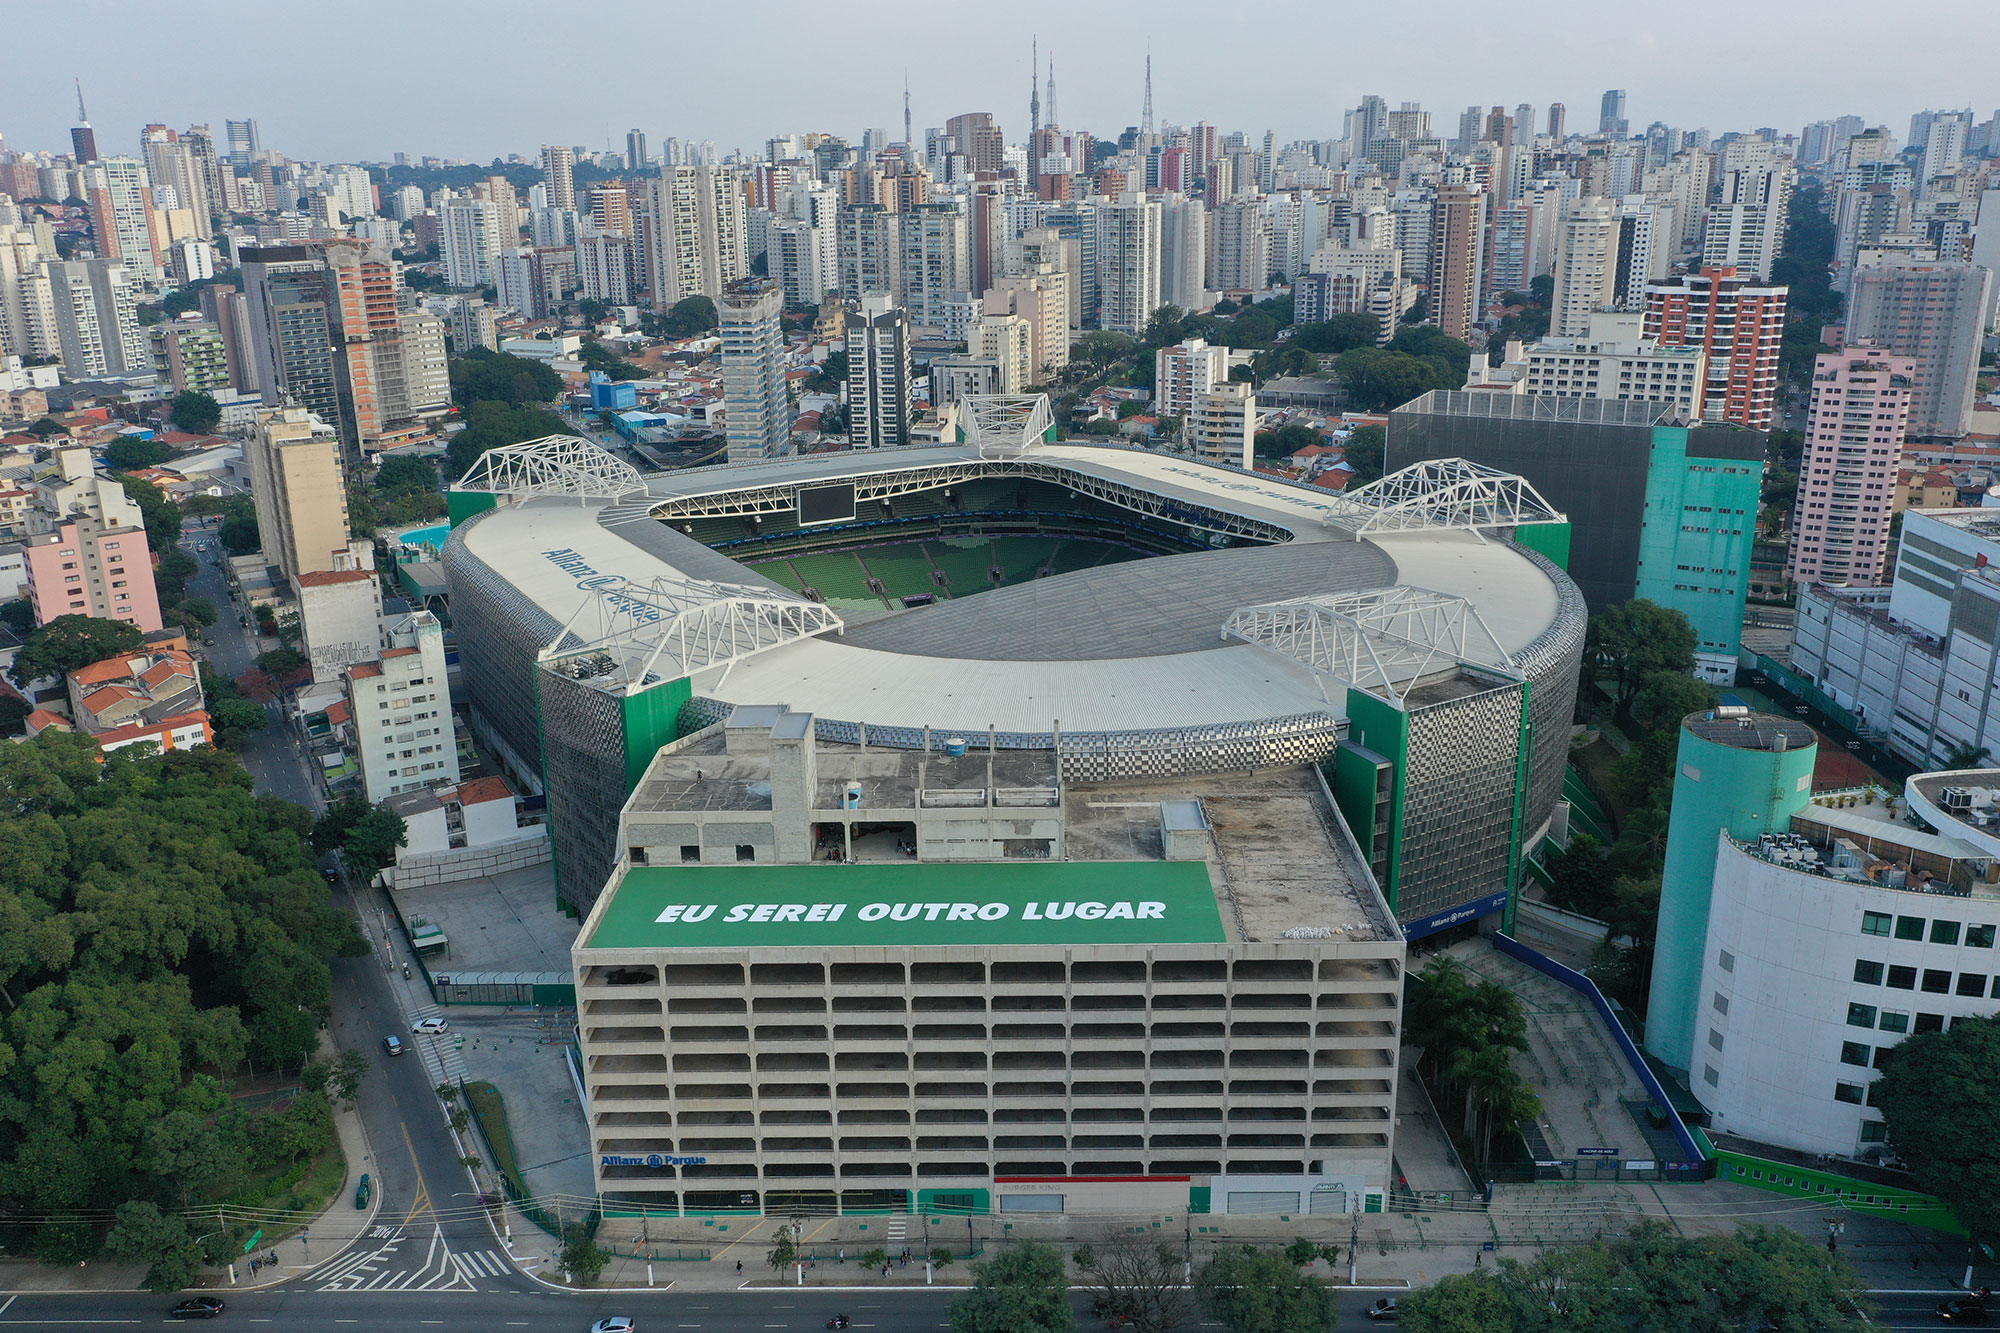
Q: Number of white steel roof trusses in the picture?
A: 5